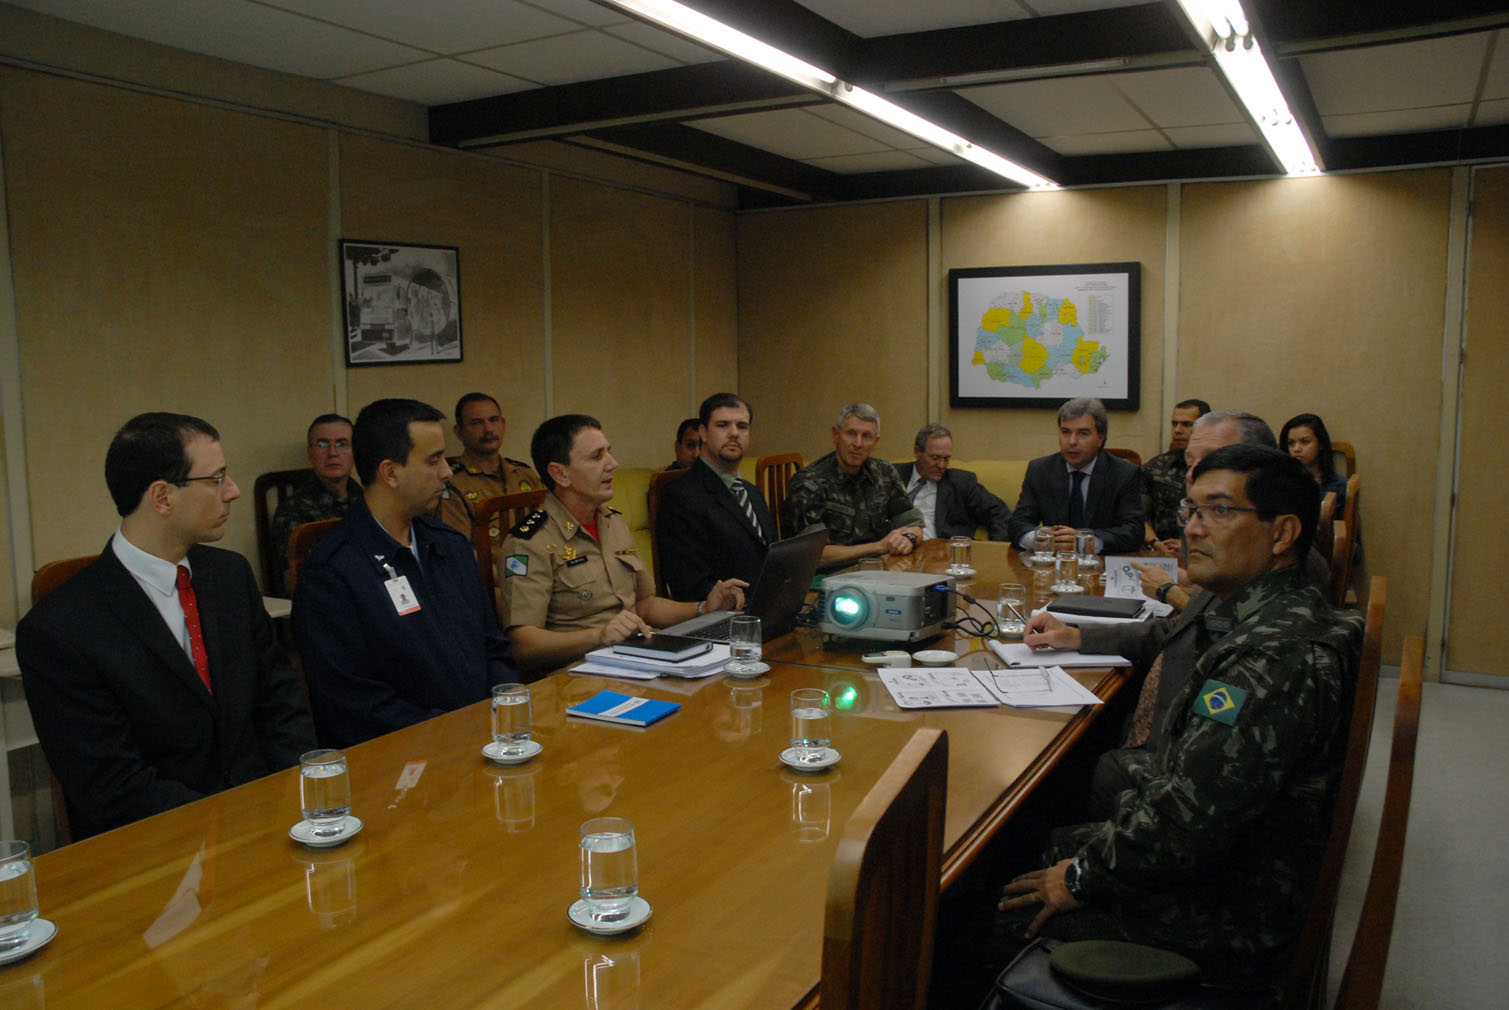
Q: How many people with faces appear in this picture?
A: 14